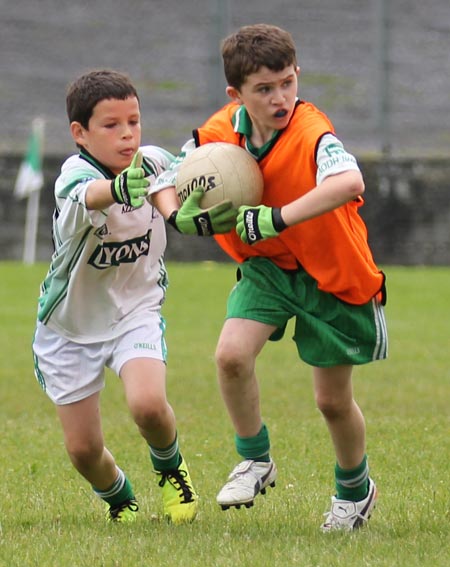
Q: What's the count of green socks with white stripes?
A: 3